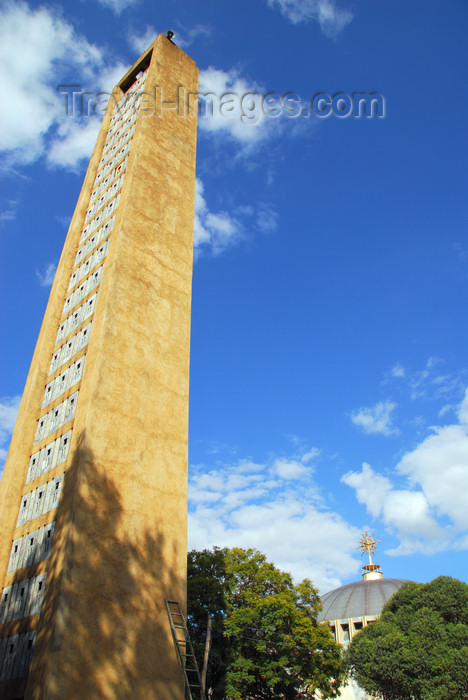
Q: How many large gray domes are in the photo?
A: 1